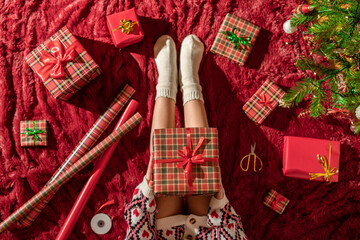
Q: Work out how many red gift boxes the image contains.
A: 2